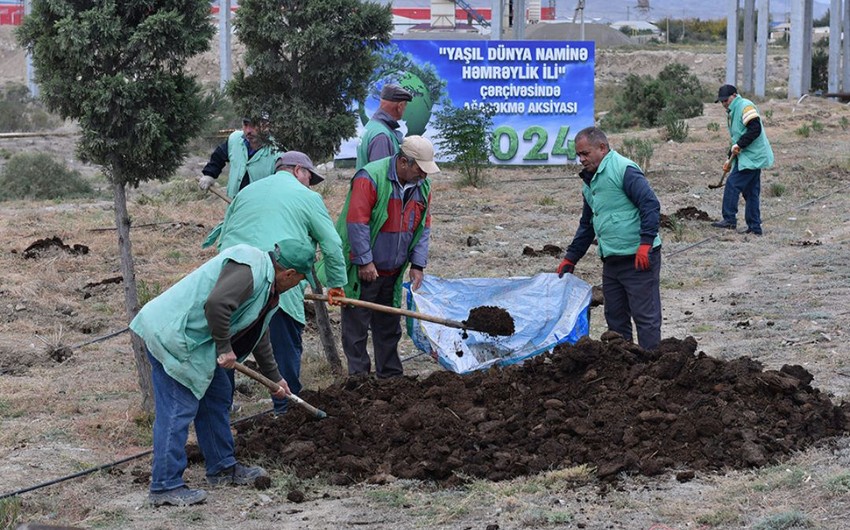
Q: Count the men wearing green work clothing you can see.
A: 7